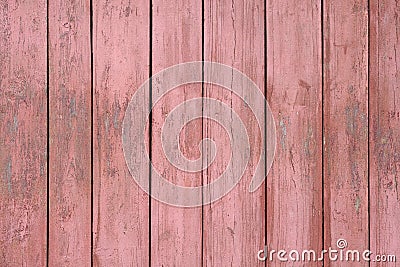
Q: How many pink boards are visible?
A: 8